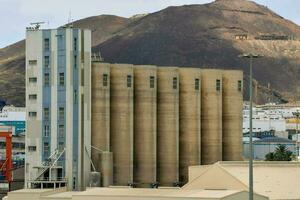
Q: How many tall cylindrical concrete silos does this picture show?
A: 7